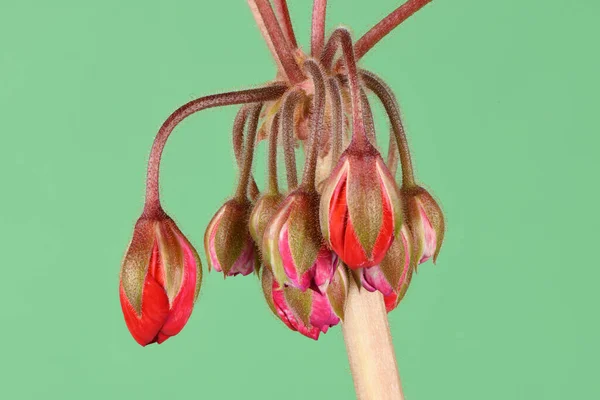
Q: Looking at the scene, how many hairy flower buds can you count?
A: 8